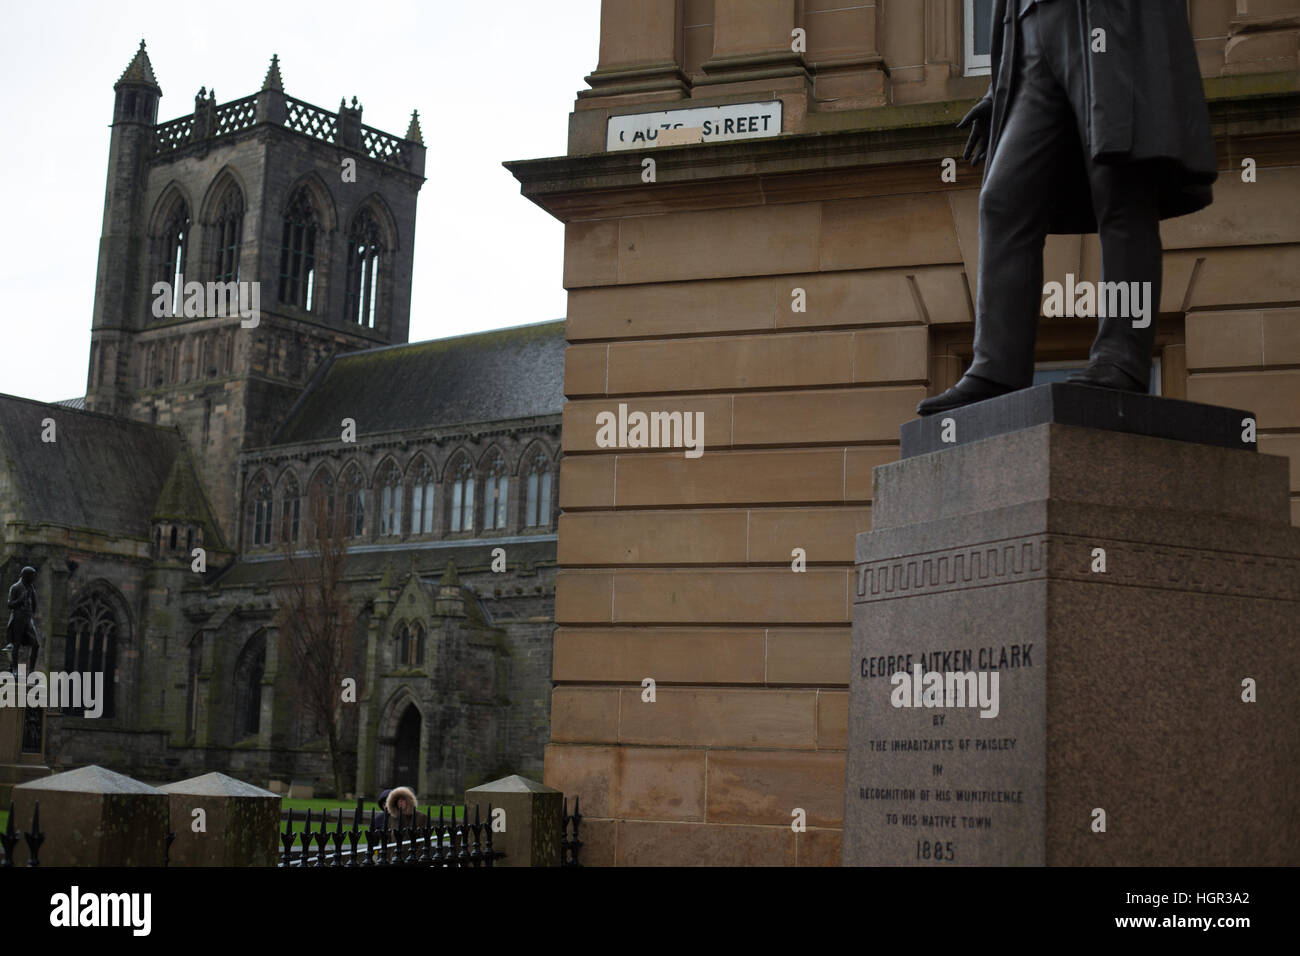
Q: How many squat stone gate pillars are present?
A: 3